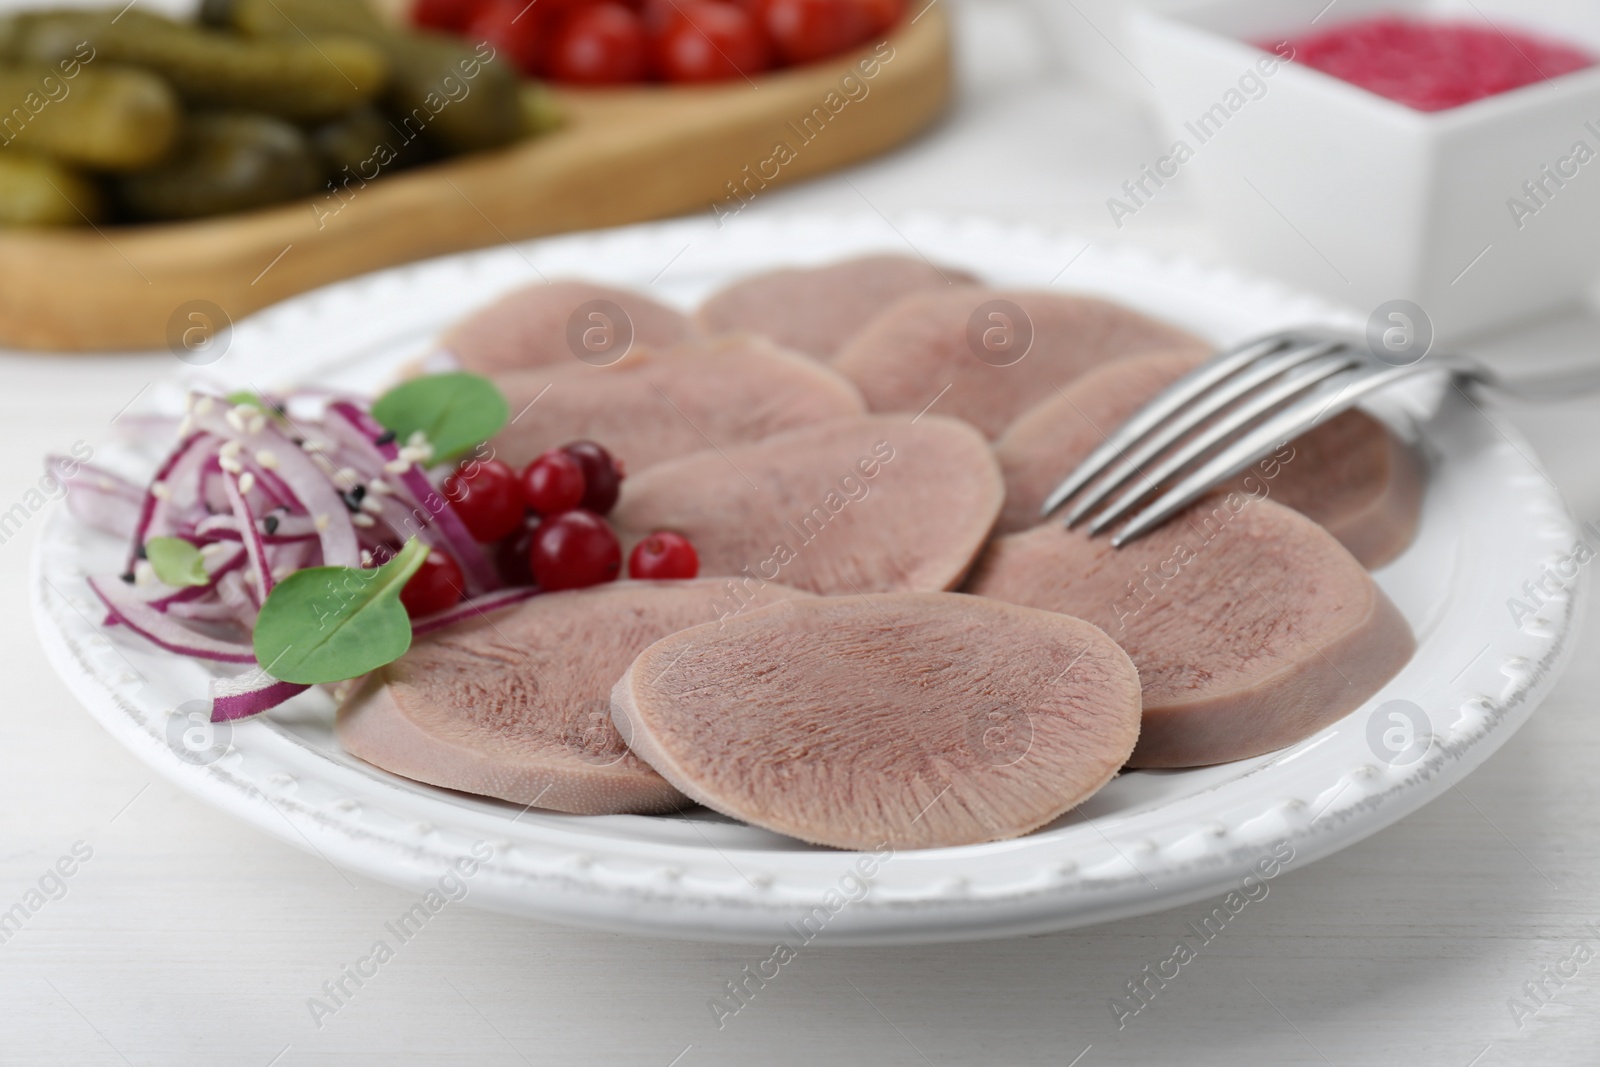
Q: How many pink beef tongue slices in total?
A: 9